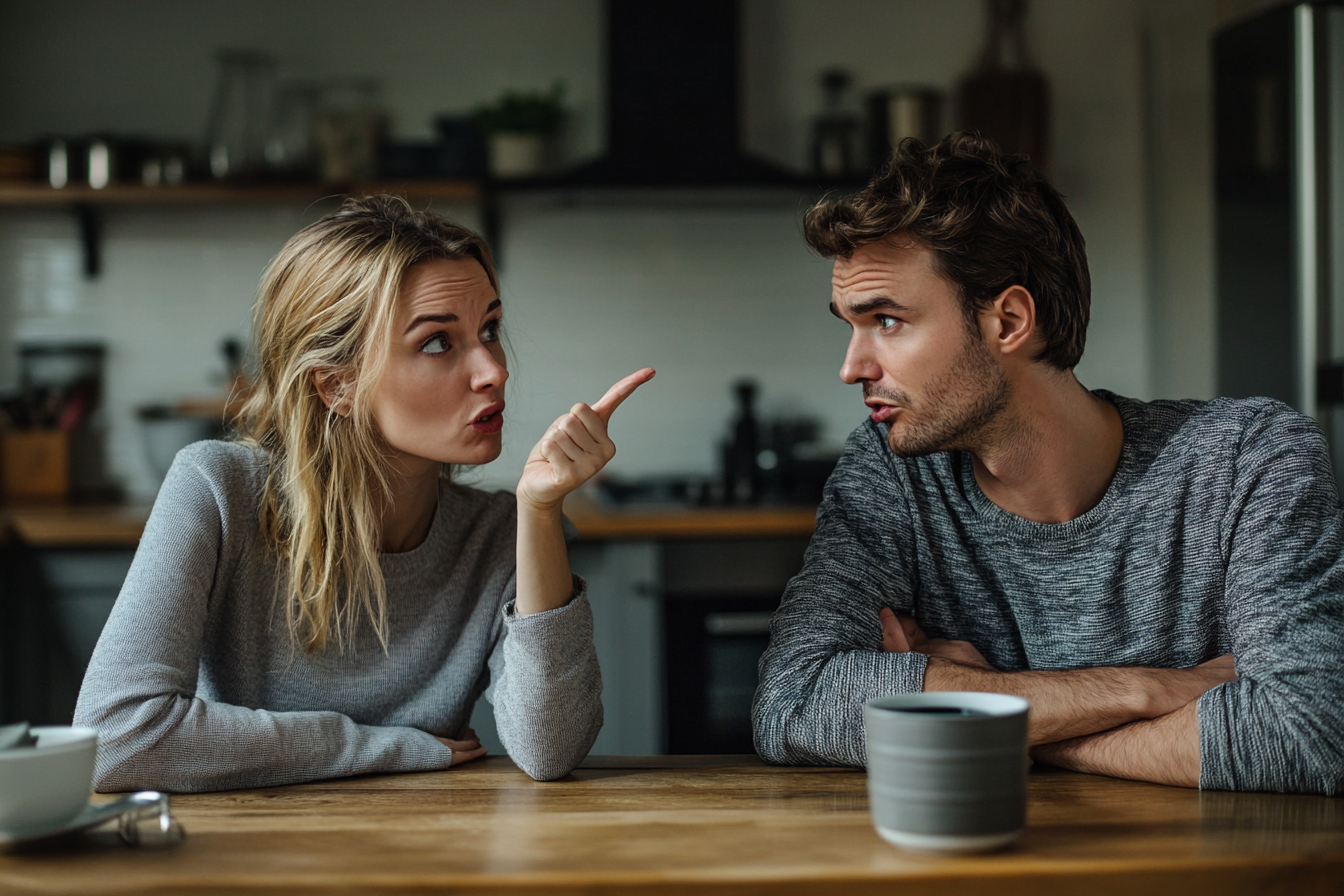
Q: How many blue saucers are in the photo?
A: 0